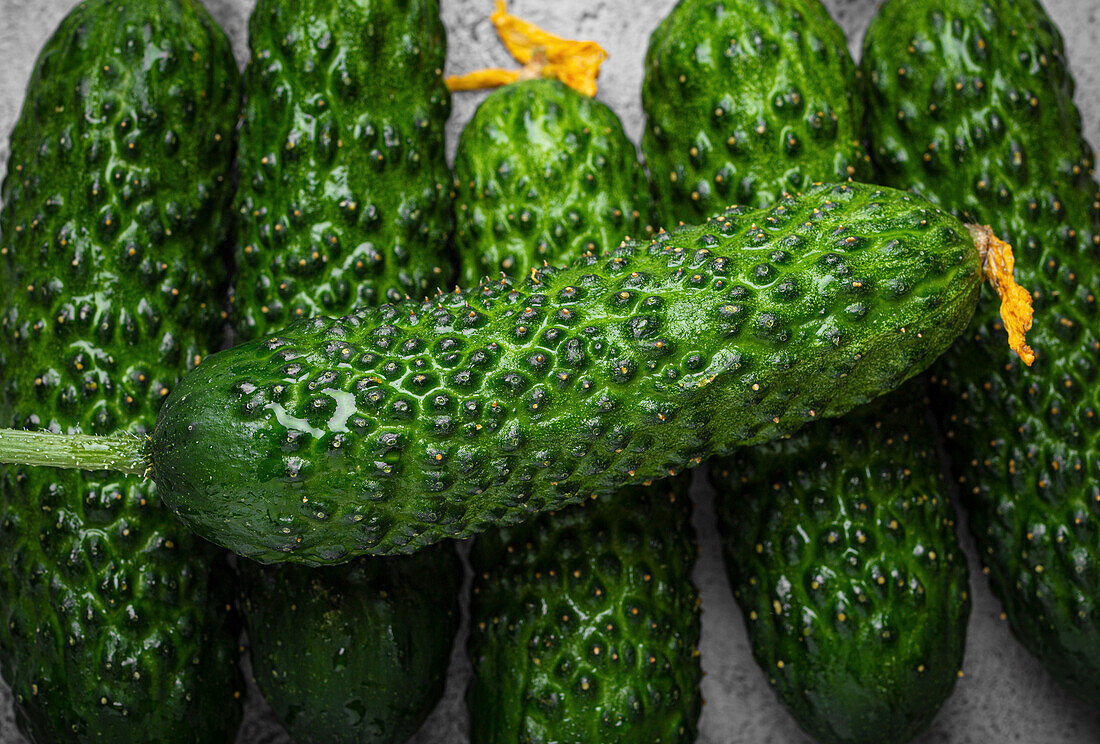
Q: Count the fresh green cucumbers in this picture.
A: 6